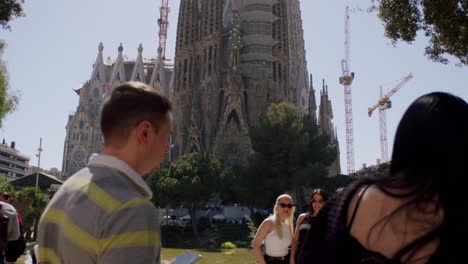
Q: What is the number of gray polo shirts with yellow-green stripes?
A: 1